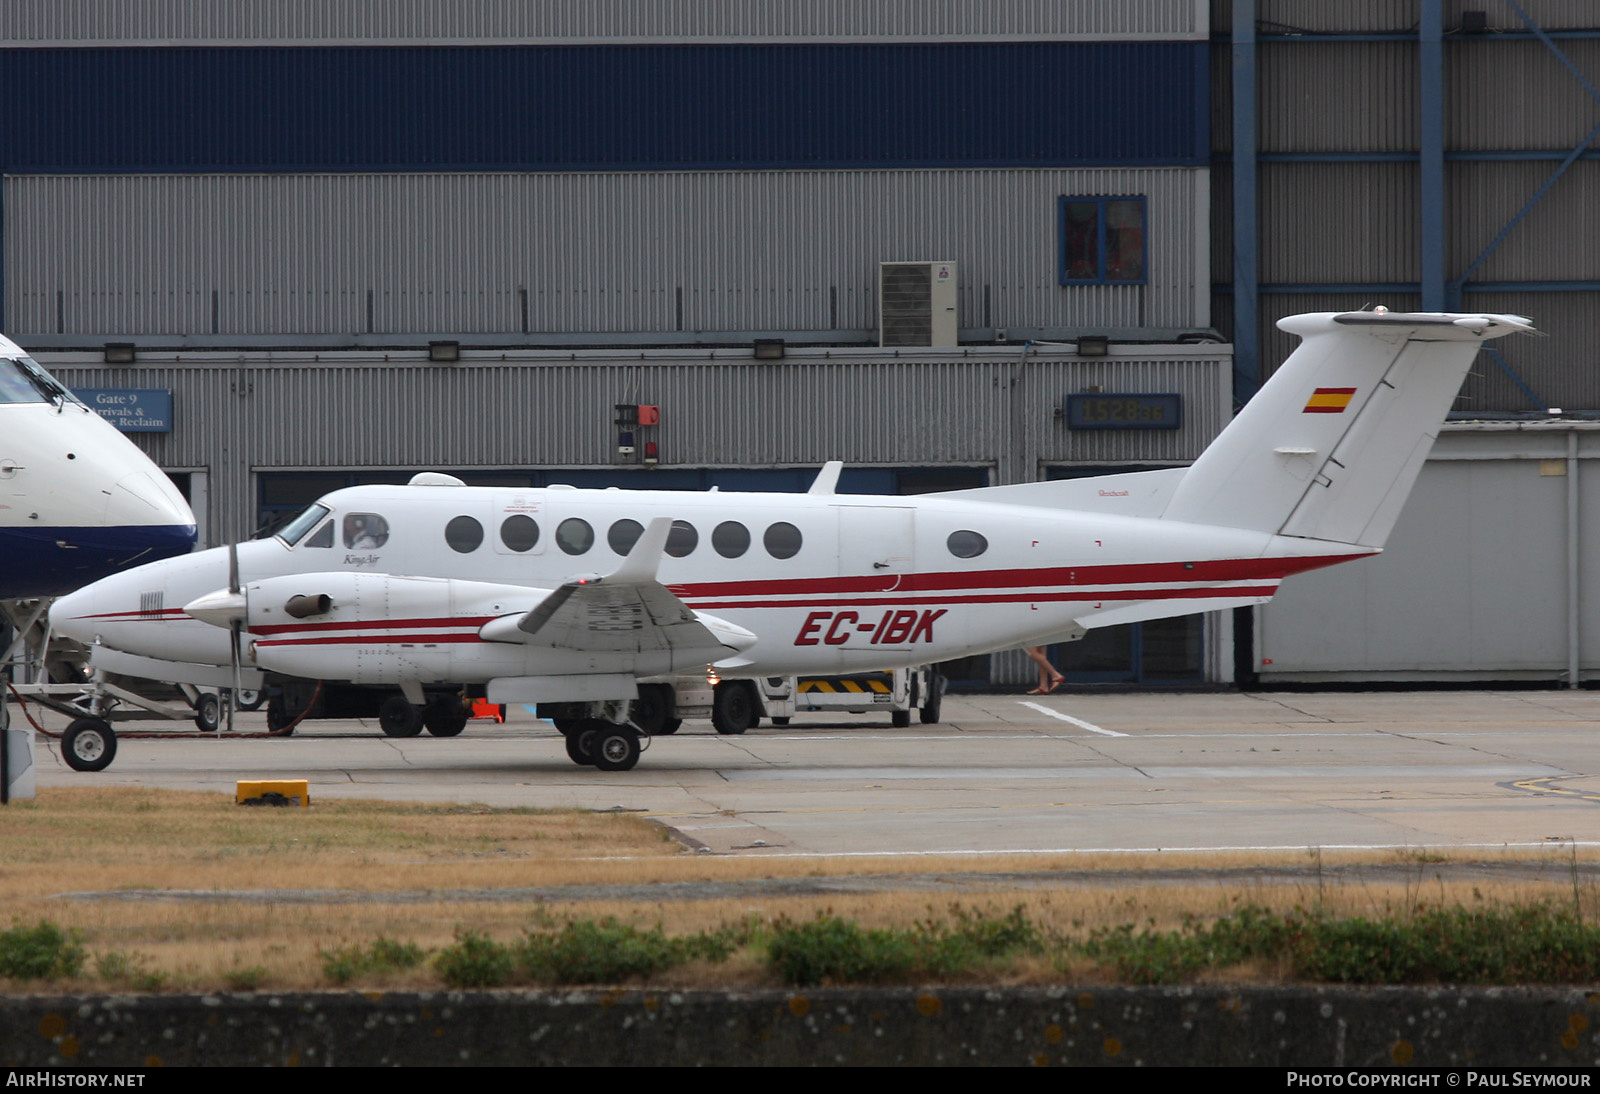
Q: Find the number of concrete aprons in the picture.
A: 1